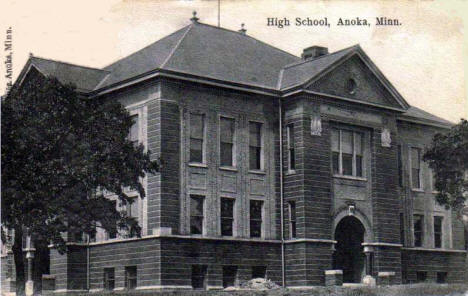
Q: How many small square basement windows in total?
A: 7